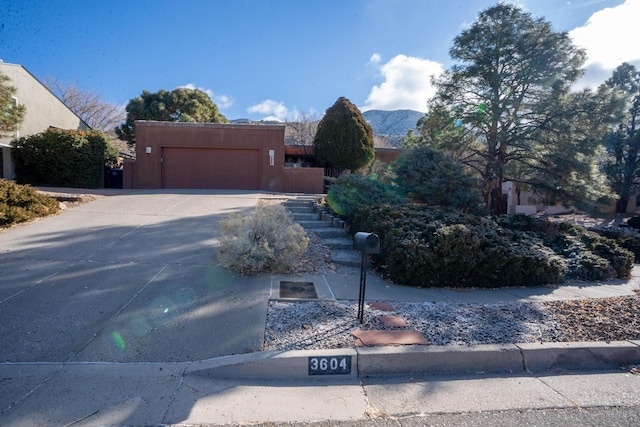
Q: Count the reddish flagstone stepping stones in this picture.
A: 3